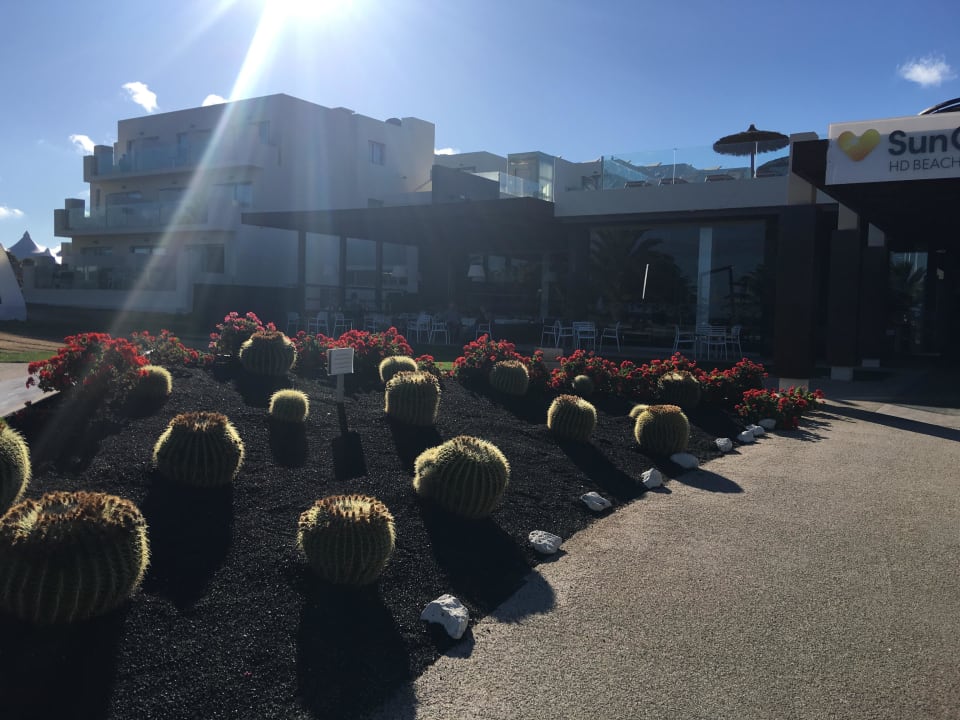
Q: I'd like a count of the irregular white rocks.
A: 9